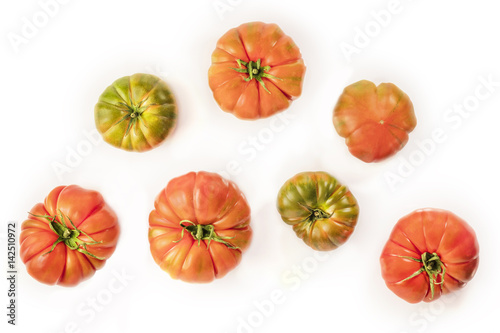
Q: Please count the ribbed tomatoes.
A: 7